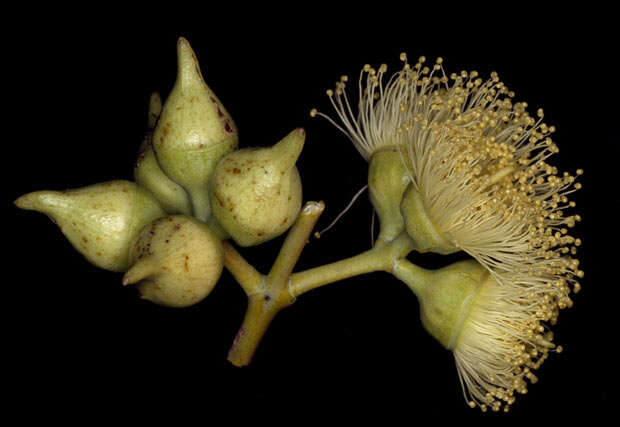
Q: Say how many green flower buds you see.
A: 5